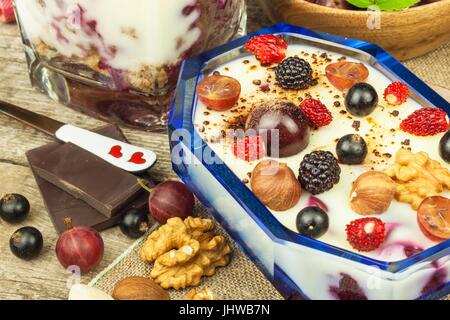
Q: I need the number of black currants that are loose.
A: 3